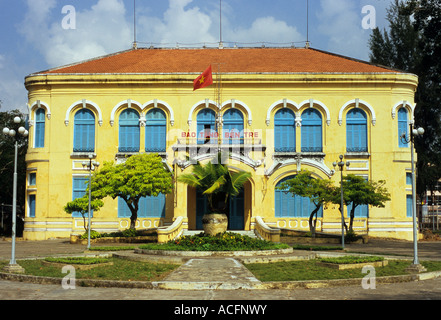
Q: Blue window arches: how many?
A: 10